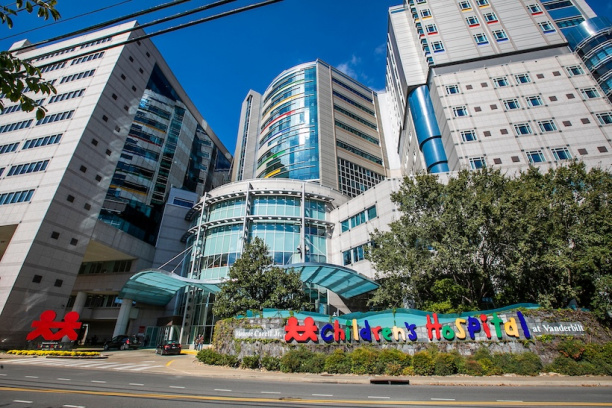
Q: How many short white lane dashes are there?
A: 14